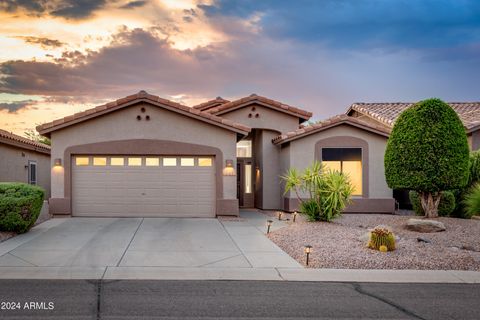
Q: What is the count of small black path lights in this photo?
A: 4